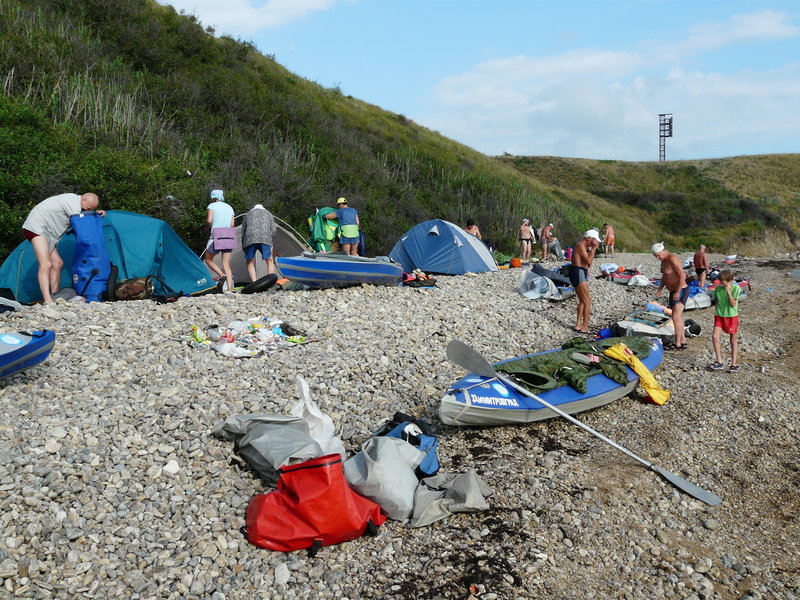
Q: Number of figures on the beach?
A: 12